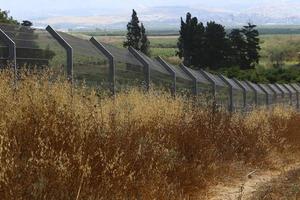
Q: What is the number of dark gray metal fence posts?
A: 15